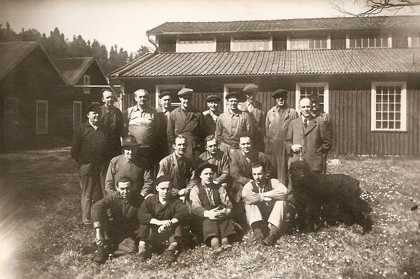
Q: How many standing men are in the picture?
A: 11